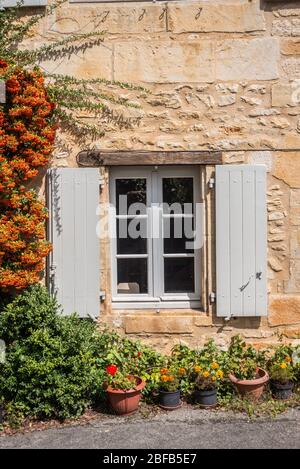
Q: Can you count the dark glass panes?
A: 6